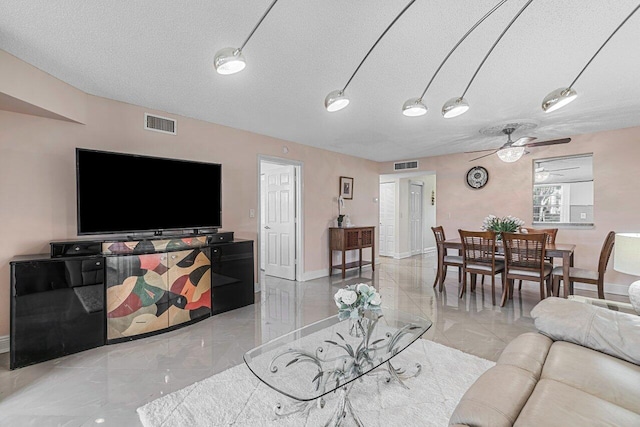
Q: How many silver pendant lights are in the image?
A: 5